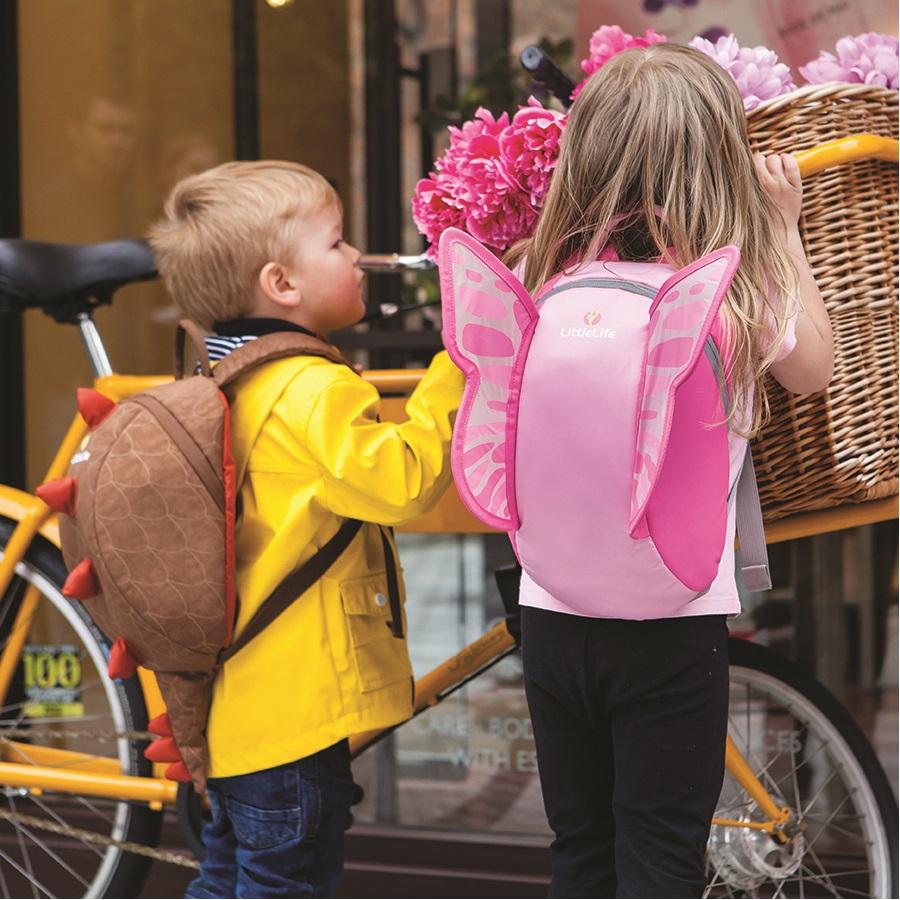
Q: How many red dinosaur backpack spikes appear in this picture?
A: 7